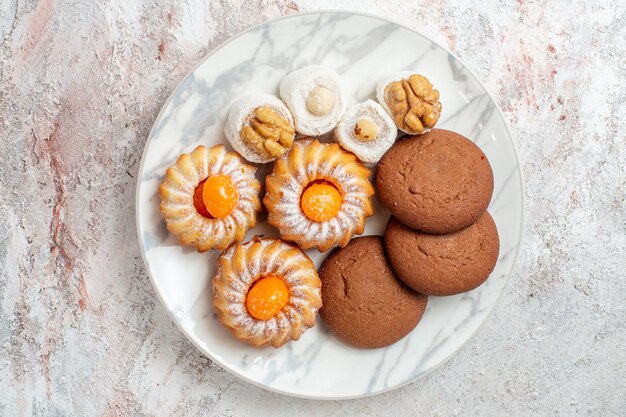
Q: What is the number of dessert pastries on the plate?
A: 10